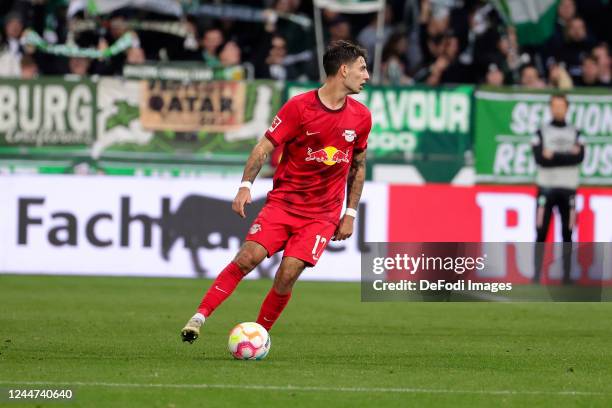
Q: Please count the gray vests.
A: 1